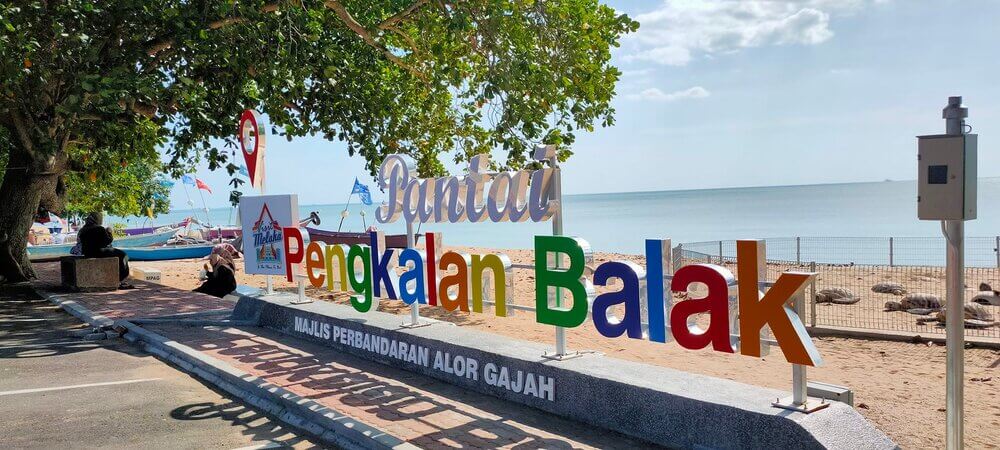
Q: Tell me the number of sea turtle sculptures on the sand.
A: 5